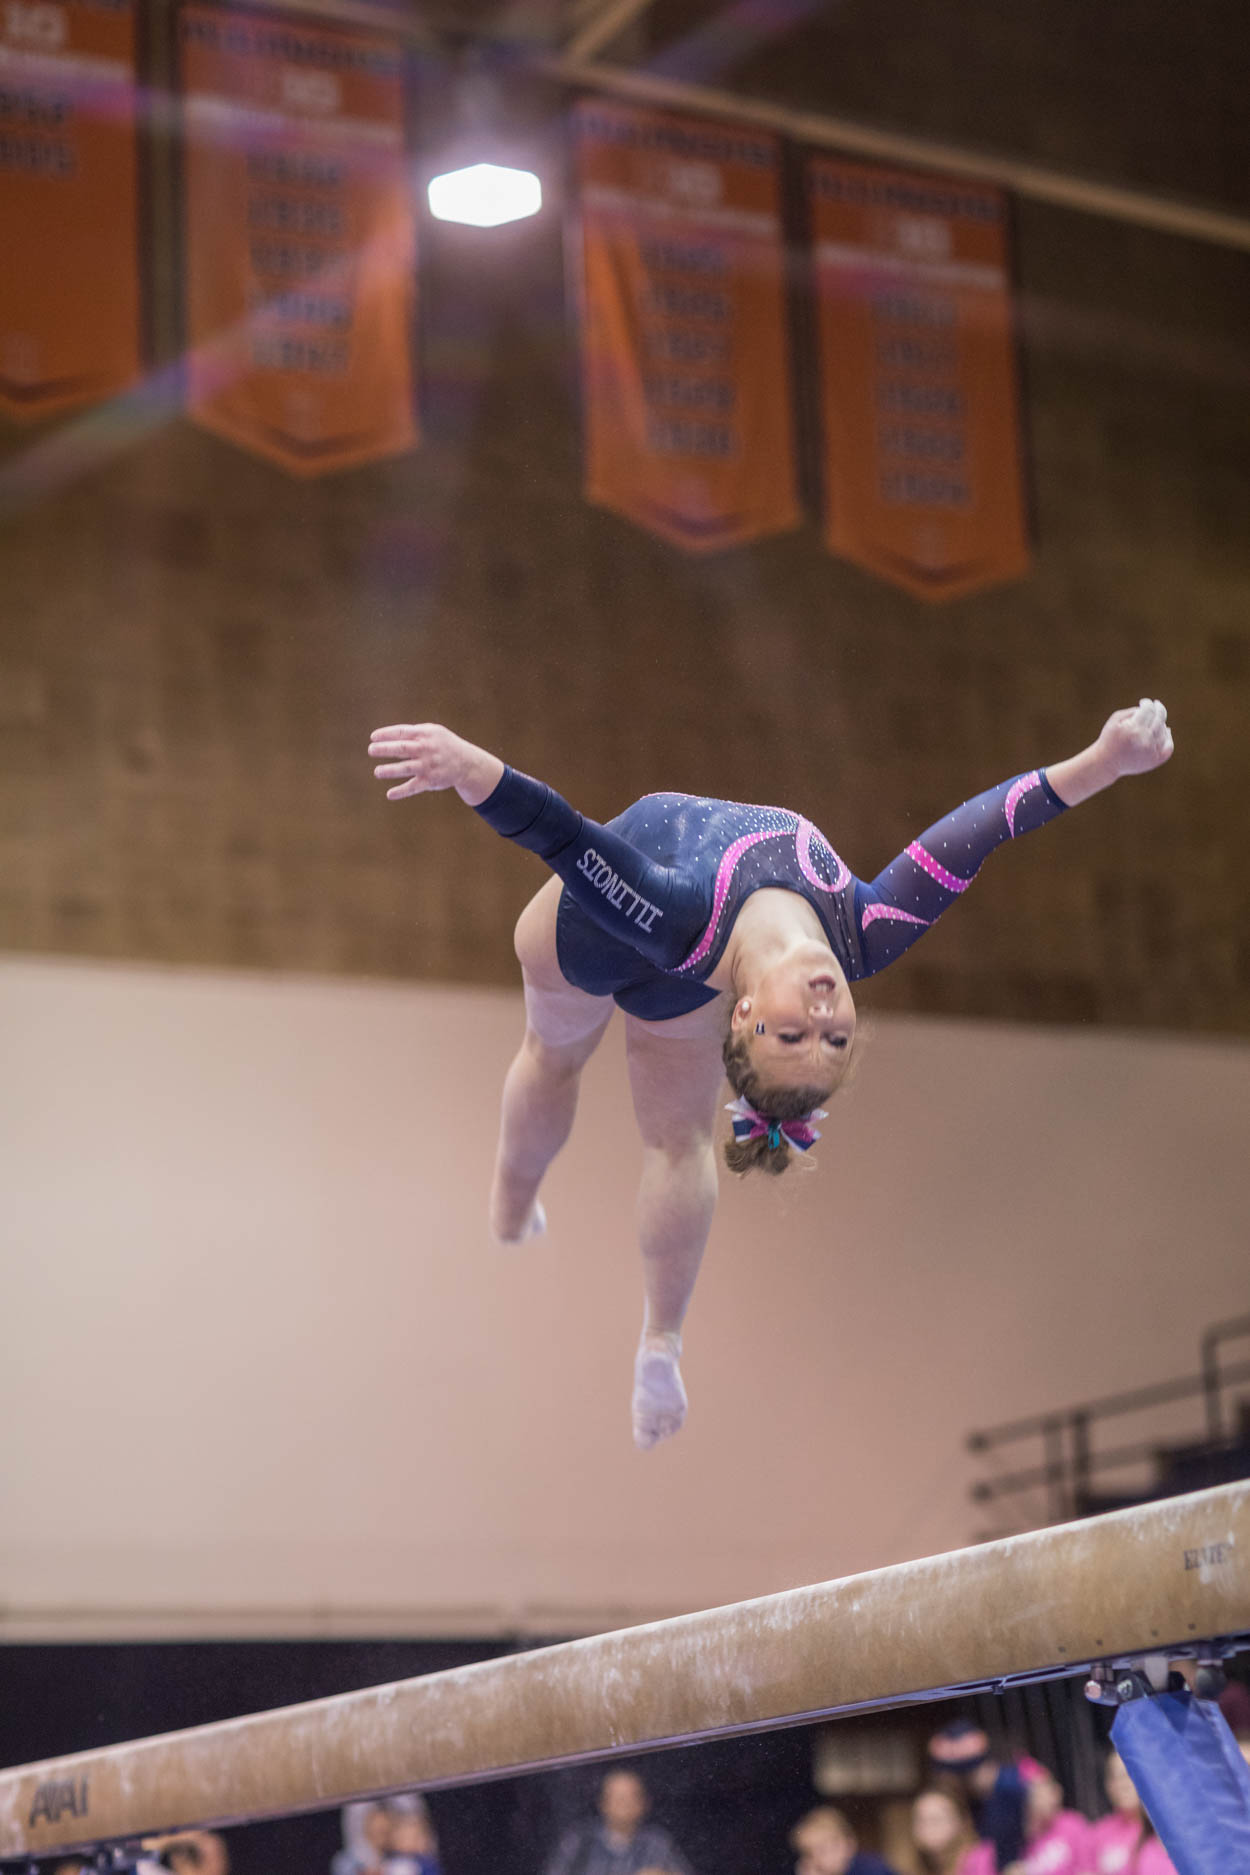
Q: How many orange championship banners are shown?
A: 4